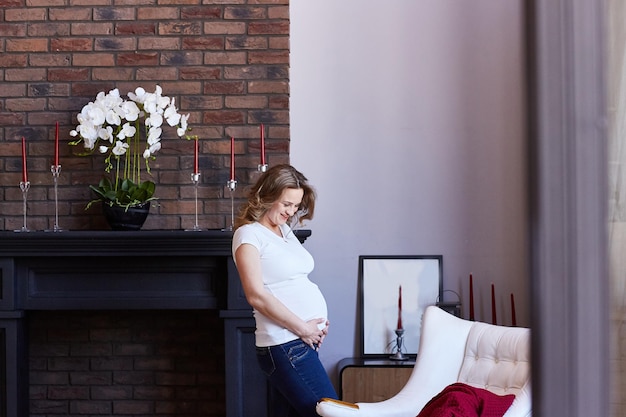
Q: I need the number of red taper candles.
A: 9